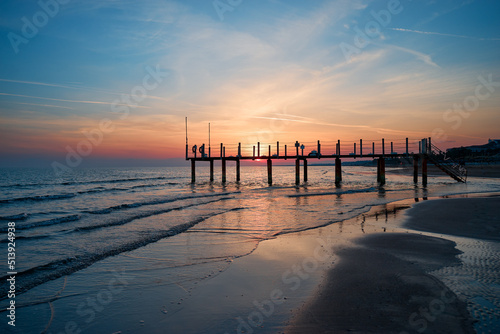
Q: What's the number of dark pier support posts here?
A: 11